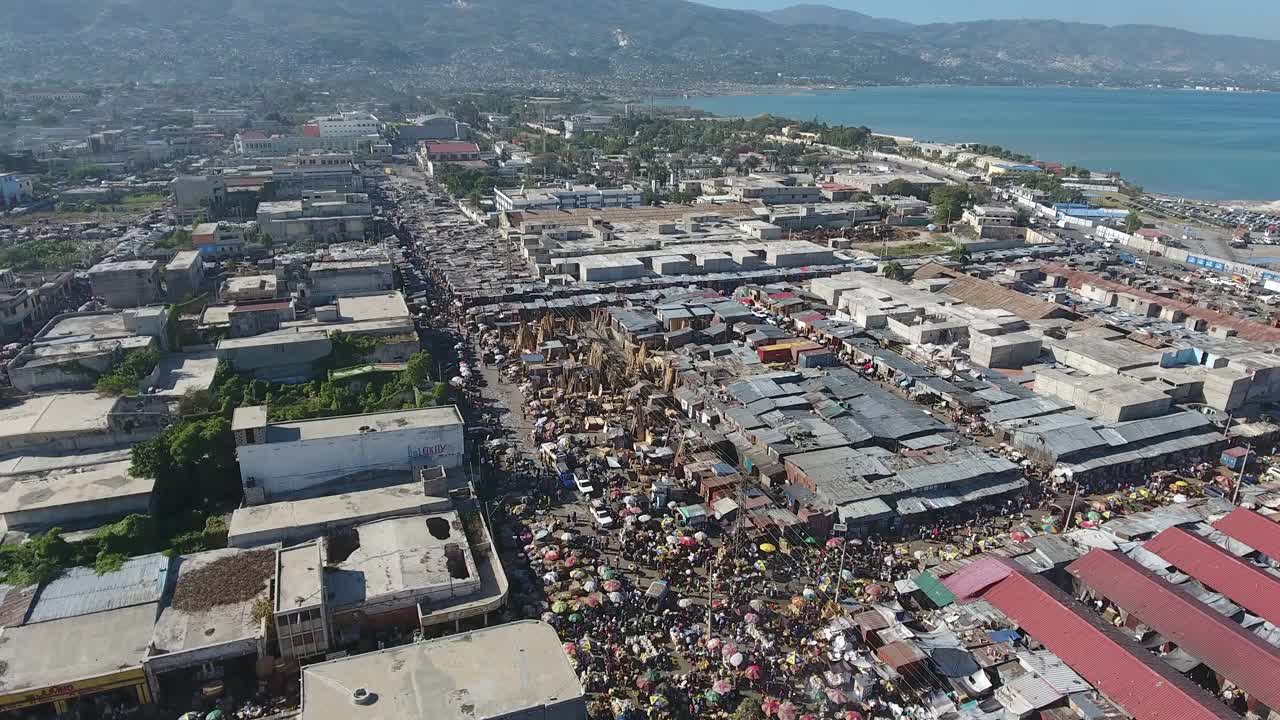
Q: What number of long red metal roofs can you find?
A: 4